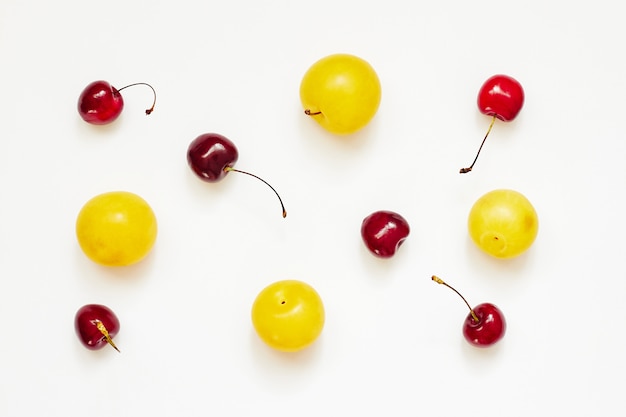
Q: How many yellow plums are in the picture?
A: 4